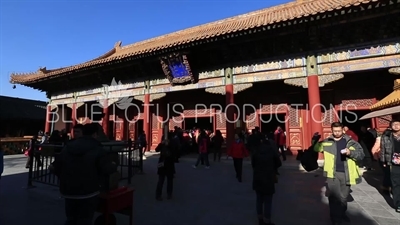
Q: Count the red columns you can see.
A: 6